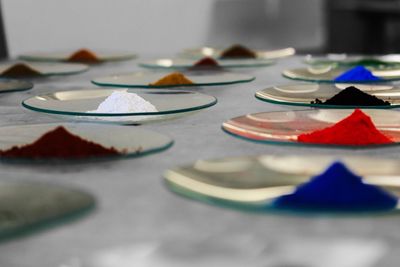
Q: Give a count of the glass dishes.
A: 14